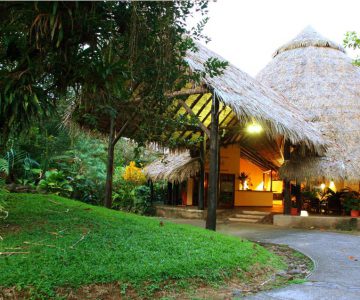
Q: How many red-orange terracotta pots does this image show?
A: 2